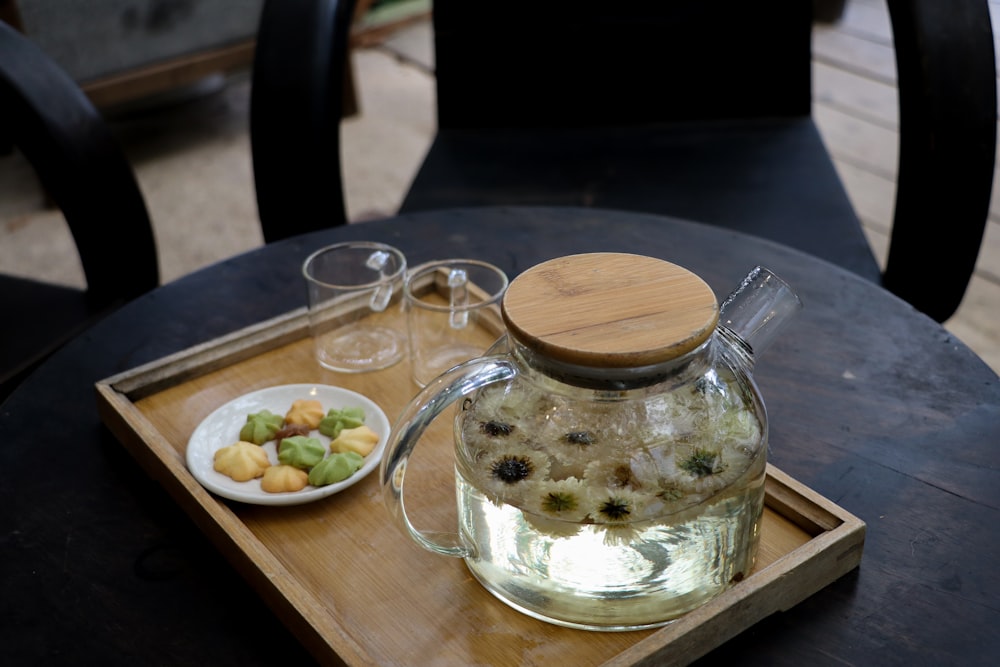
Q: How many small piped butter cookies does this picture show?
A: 9